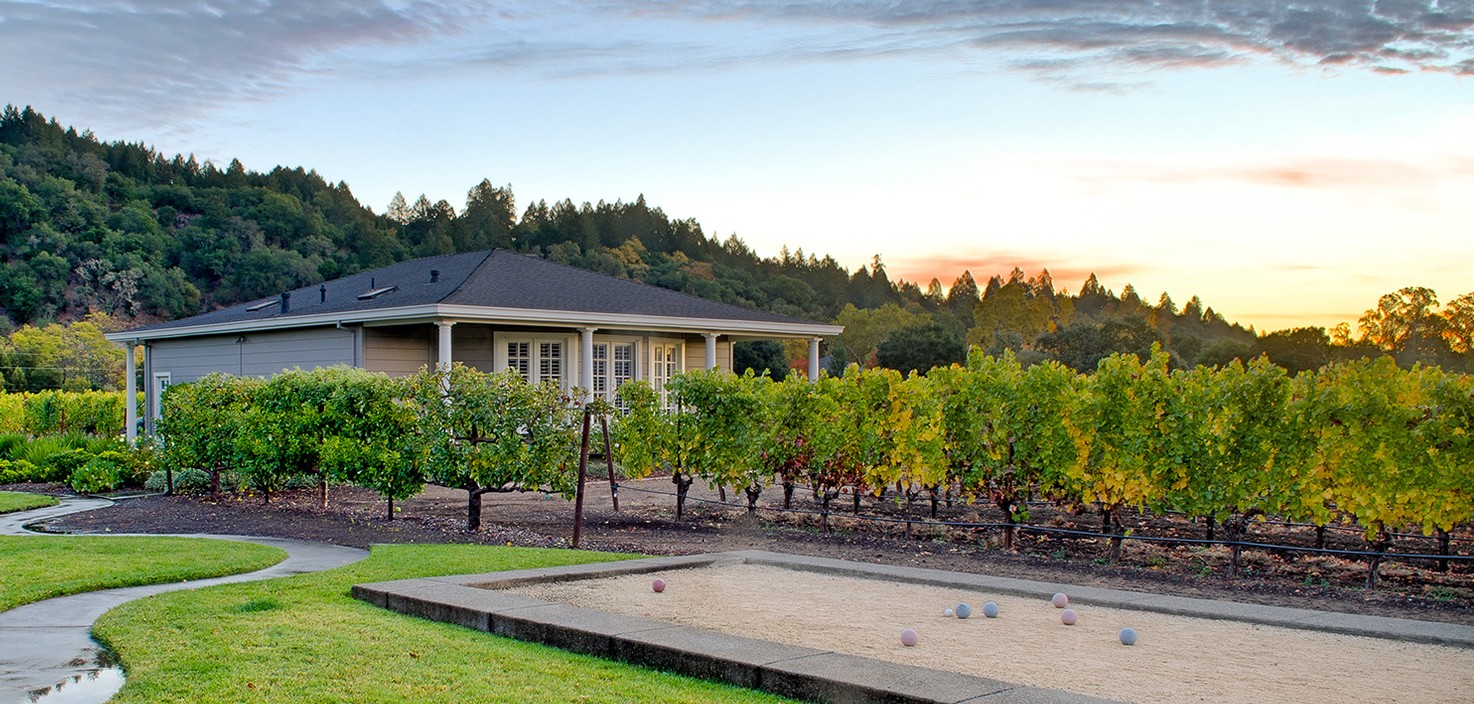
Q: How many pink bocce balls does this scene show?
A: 4